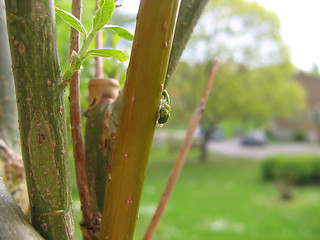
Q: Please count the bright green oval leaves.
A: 4